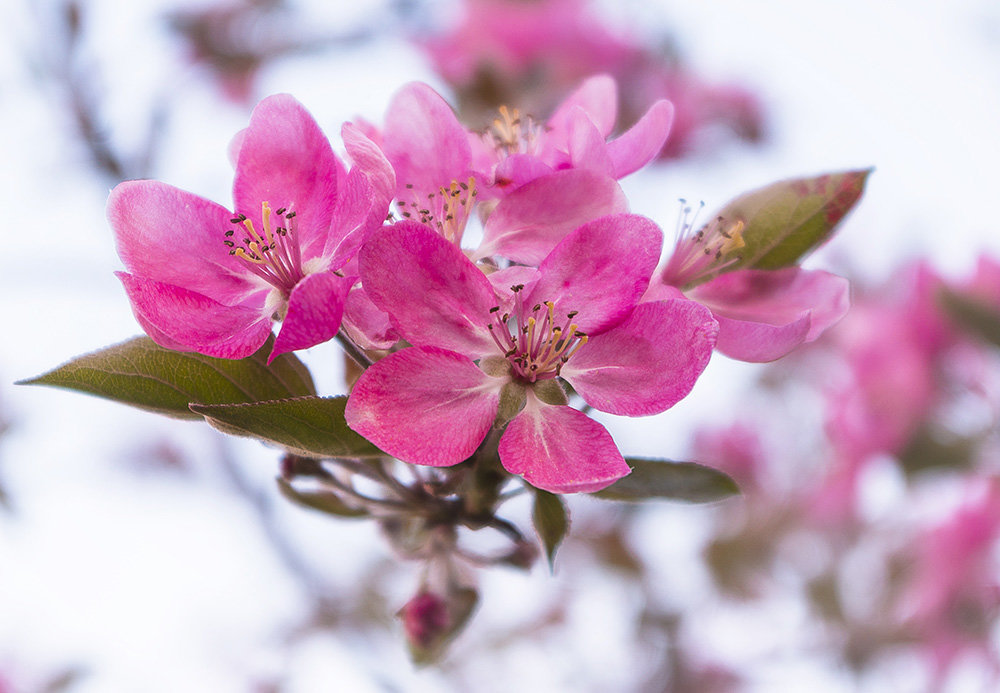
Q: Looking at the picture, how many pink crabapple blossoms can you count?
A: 5